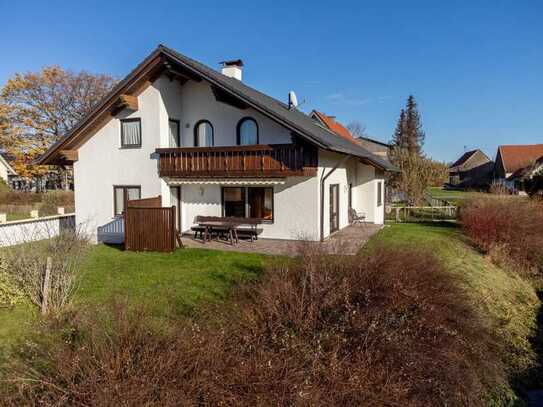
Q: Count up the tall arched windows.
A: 2